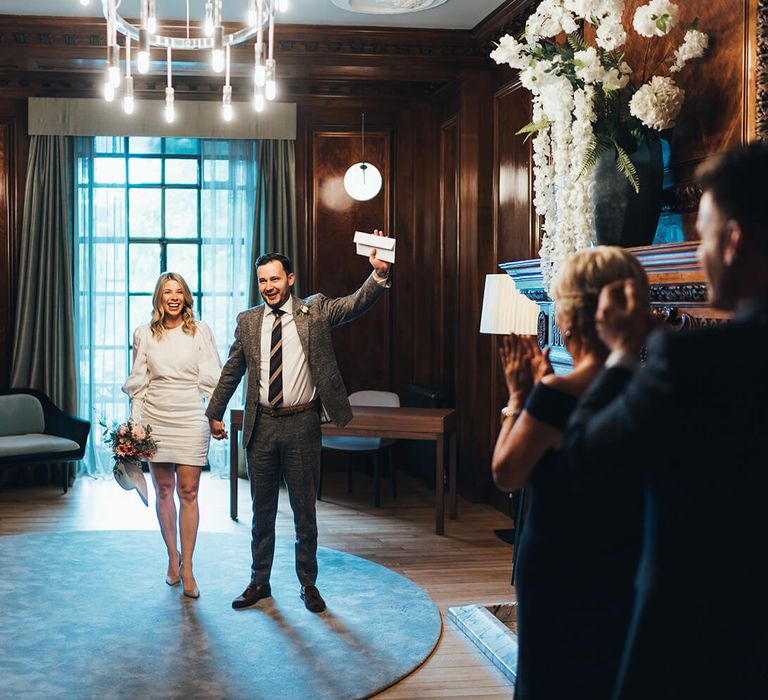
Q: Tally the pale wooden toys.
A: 0